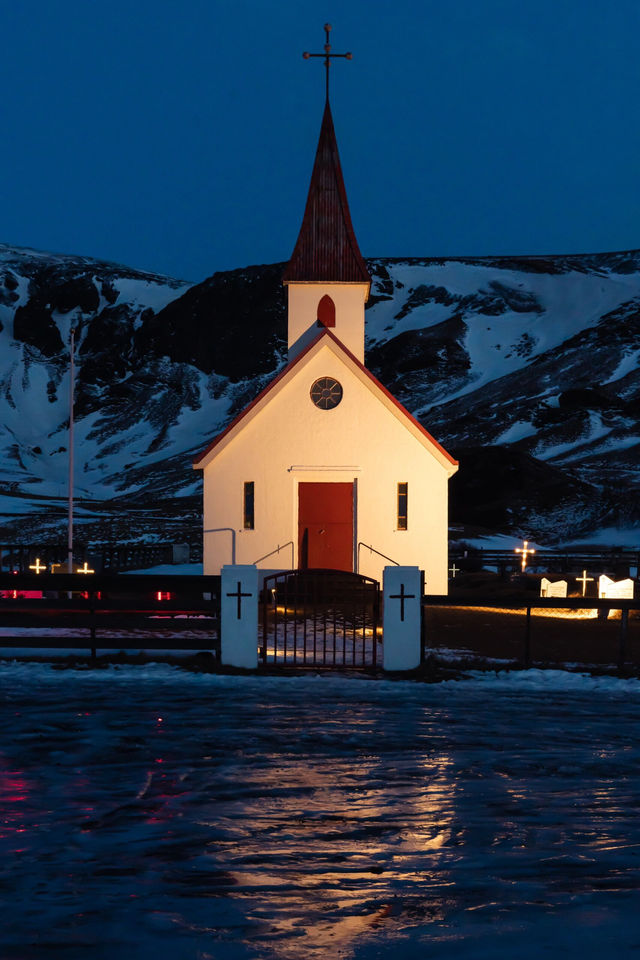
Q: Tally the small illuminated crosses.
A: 5